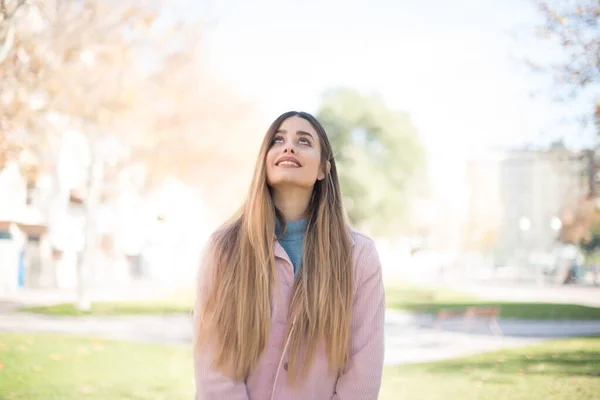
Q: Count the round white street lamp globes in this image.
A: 2